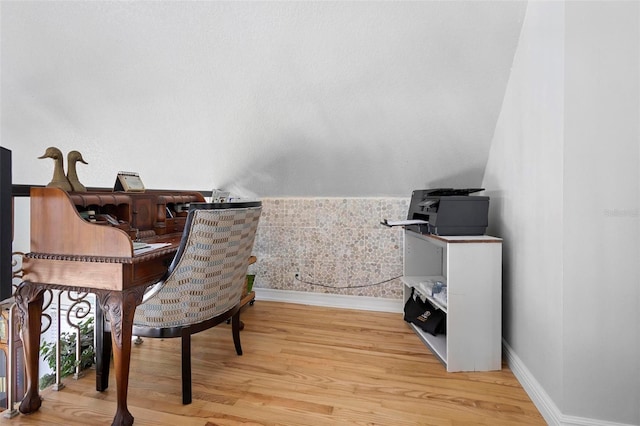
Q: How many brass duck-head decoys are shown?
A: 2